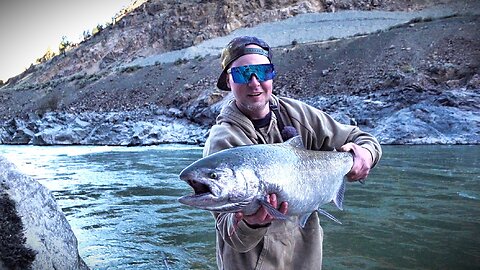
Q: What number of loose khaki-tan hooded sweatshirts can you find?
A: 1